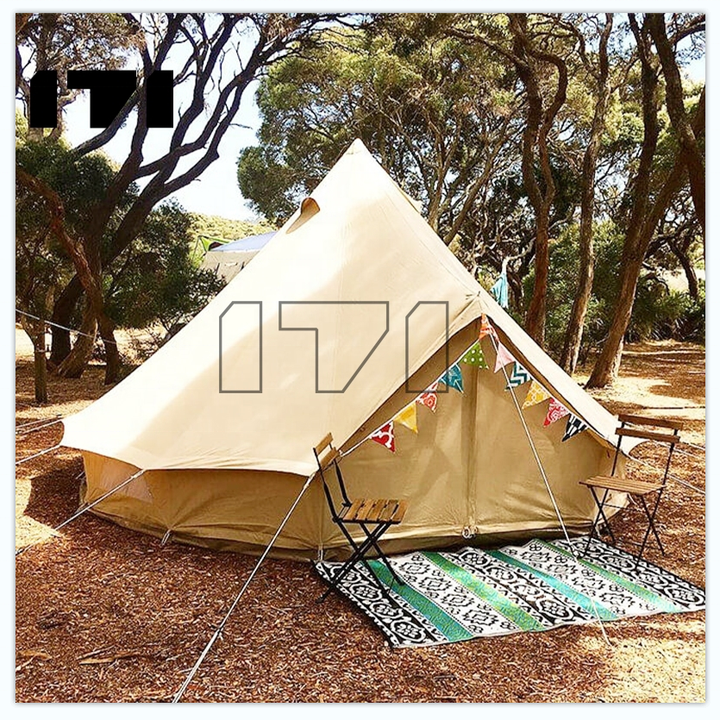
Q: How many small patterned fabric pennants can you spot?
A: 11